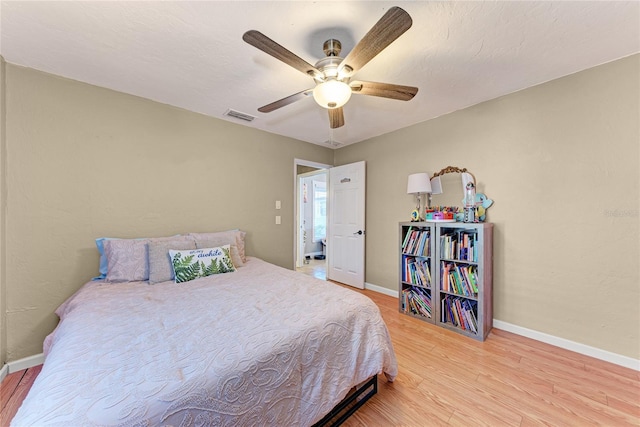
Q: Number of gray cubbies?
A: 6